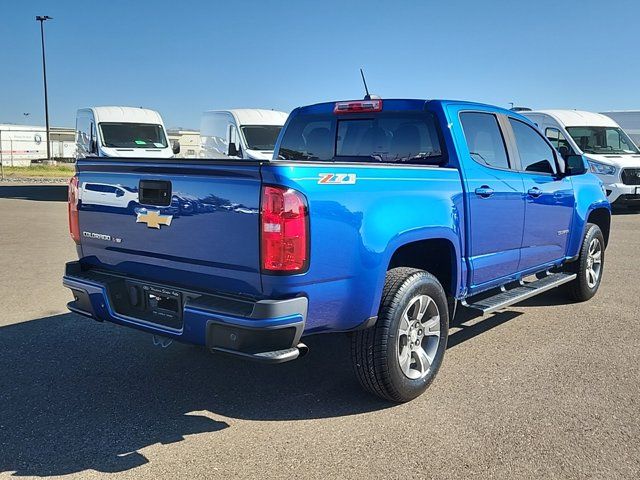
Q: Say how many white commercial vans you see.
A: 3